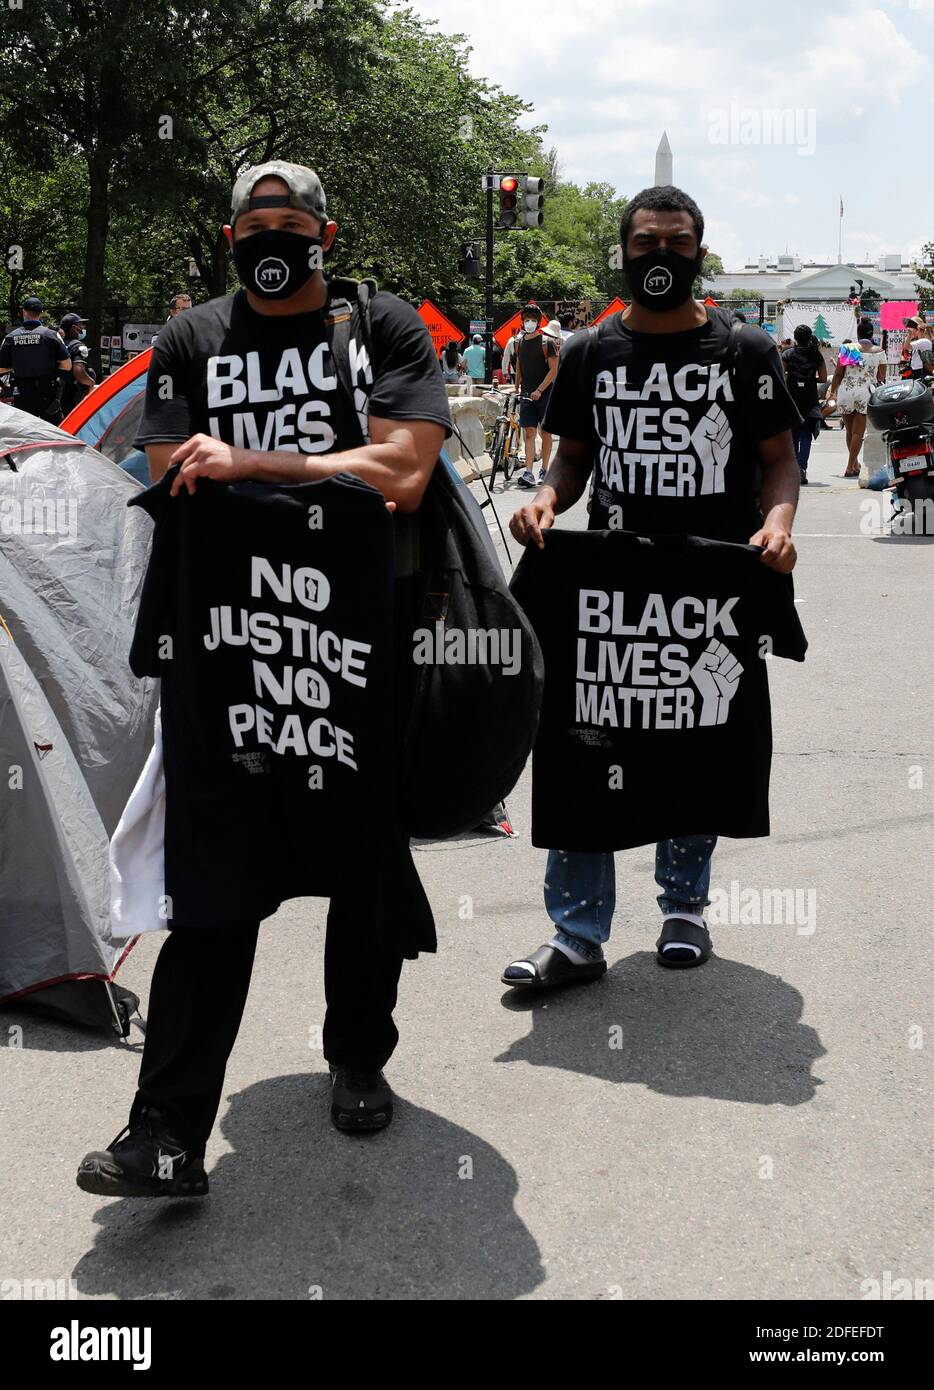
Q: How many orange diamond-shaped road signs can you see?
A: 4